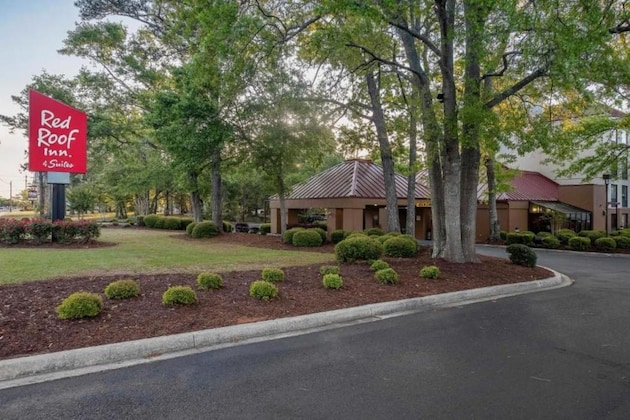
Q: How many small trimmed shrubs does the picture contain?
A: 11